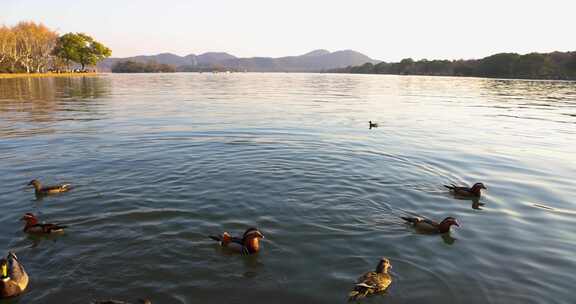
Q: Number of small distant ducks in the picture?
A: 1